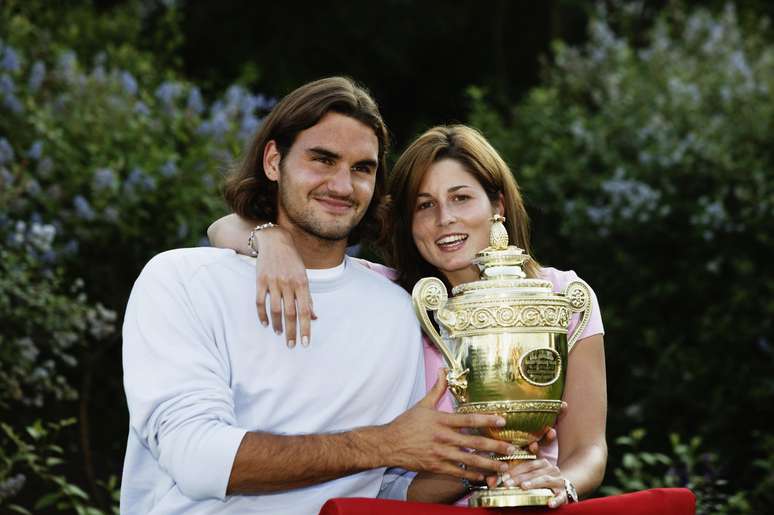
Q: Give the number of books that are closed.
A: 0